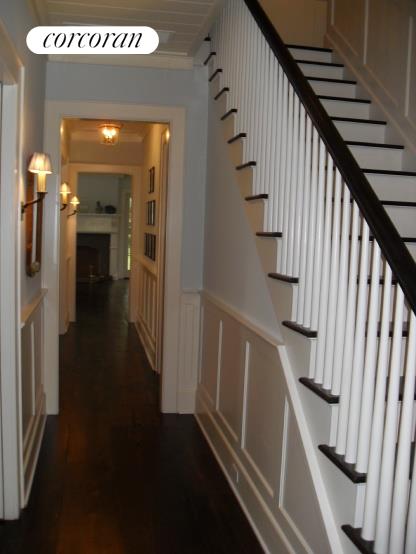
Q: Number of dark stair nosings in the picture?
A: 14